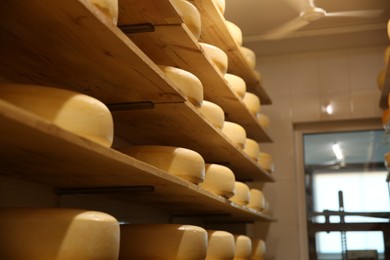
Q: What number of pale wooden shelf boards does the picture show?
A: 4